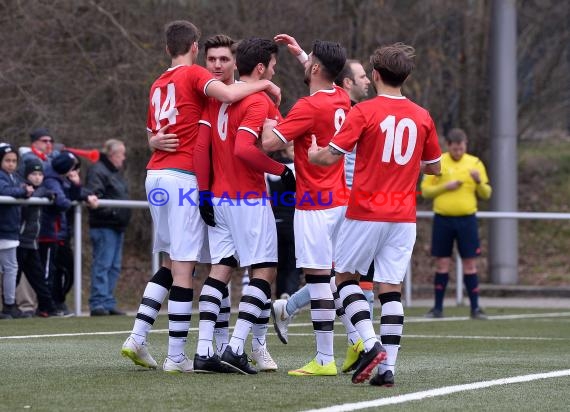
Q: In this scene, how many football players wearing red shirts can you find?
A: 5